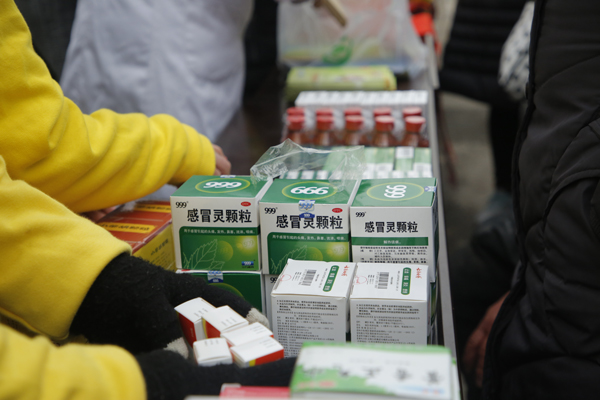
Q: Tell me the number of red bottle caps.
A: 10